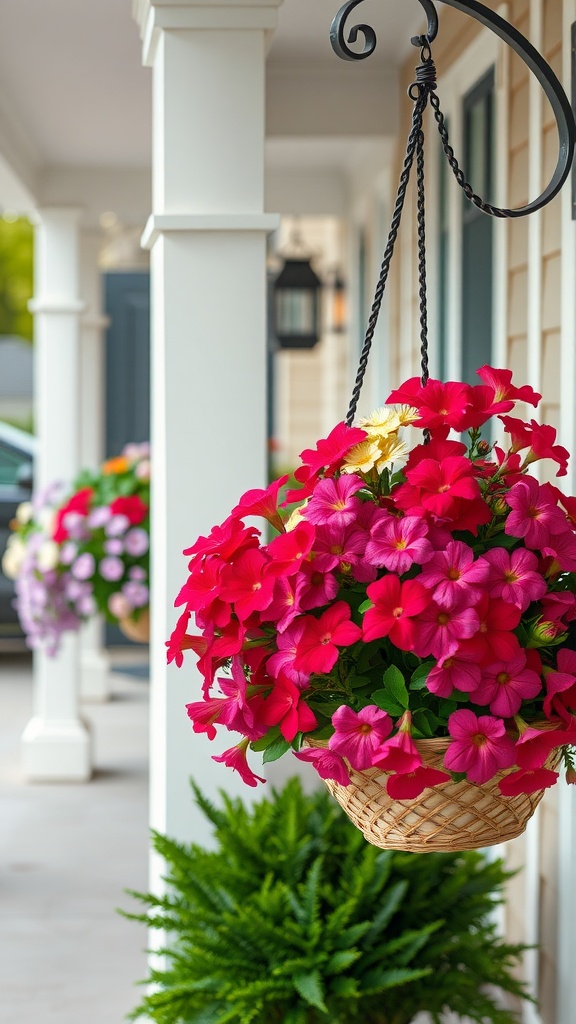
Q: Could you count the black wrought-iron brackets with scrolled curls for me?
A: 1